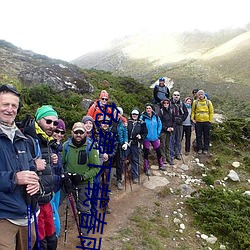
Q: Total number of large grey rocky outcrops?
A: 1